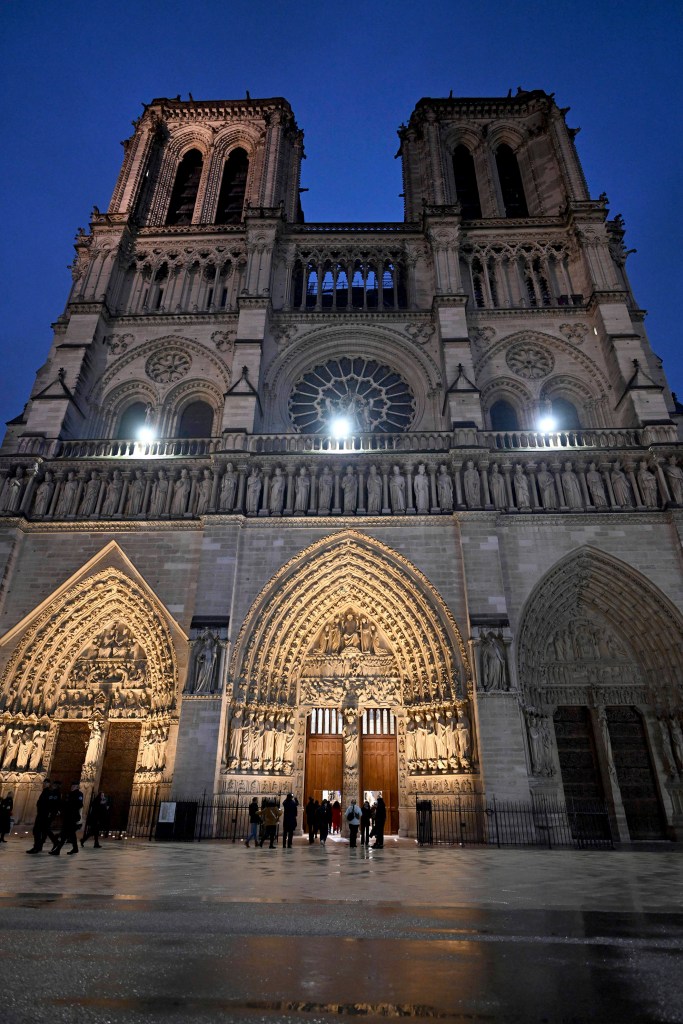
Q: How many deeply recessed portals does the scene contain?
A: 3